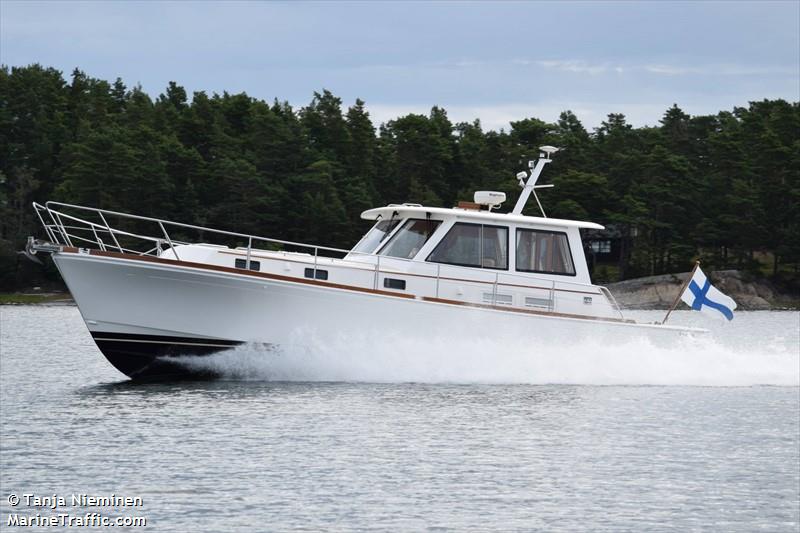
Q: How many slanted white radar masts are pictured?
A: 1